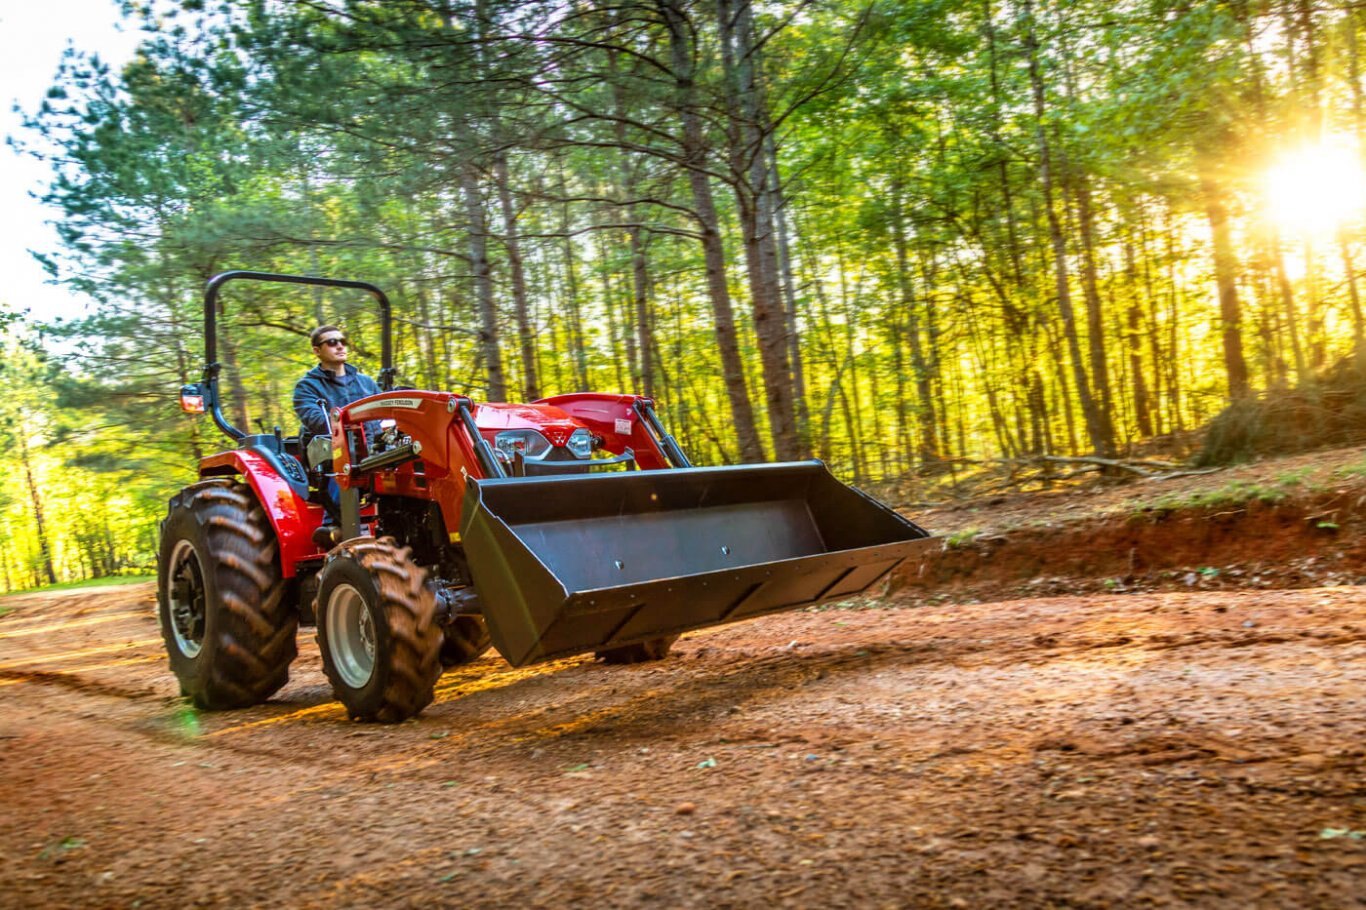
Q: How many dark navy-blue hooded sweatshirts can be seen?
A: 1